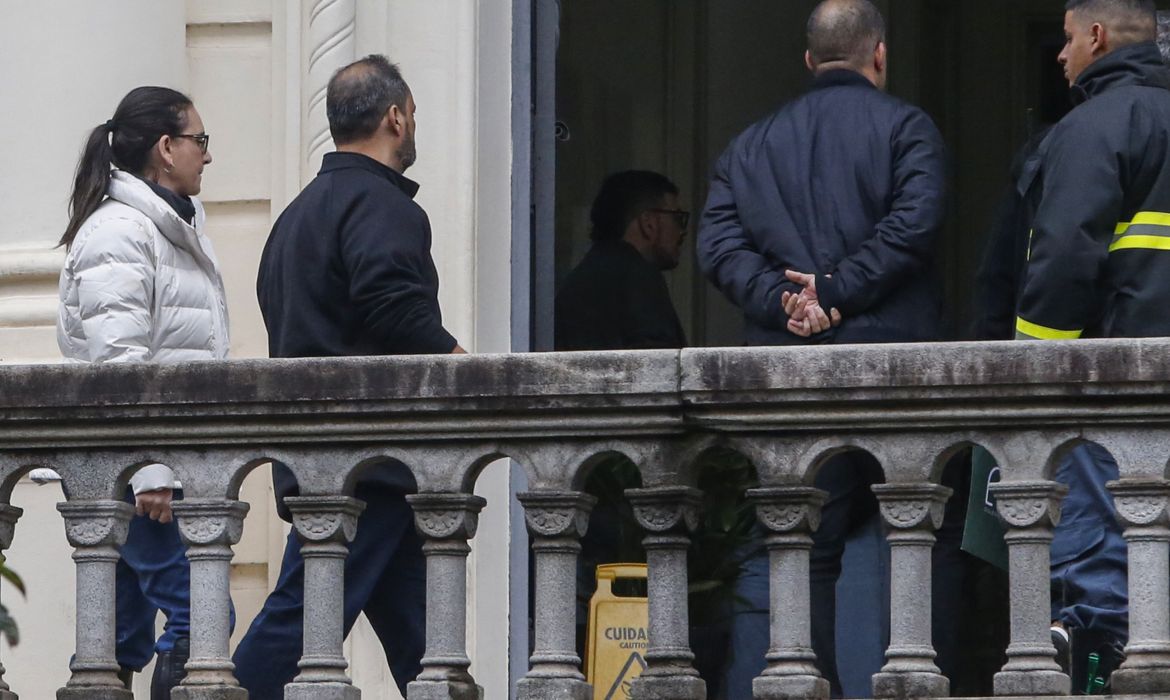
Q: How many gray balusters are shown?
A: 11